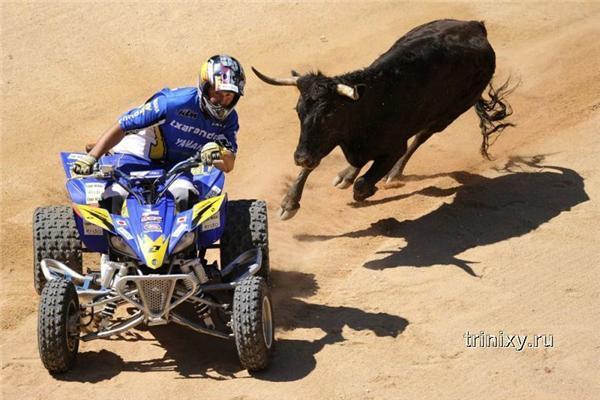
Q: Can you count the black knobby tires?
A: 4